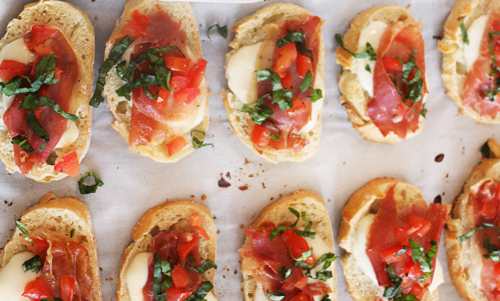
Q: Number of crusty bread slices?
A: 10